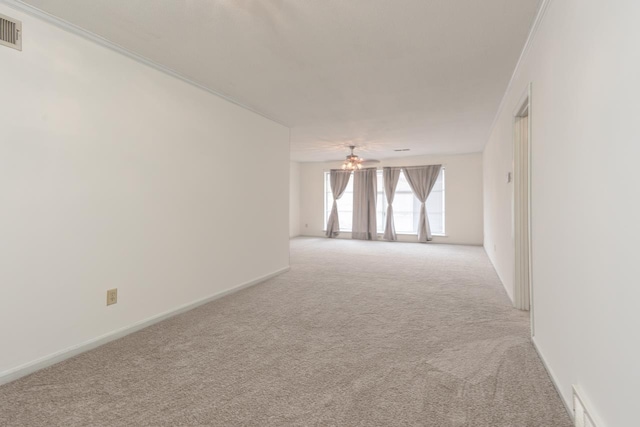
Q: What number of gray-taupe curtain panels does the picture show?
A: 4